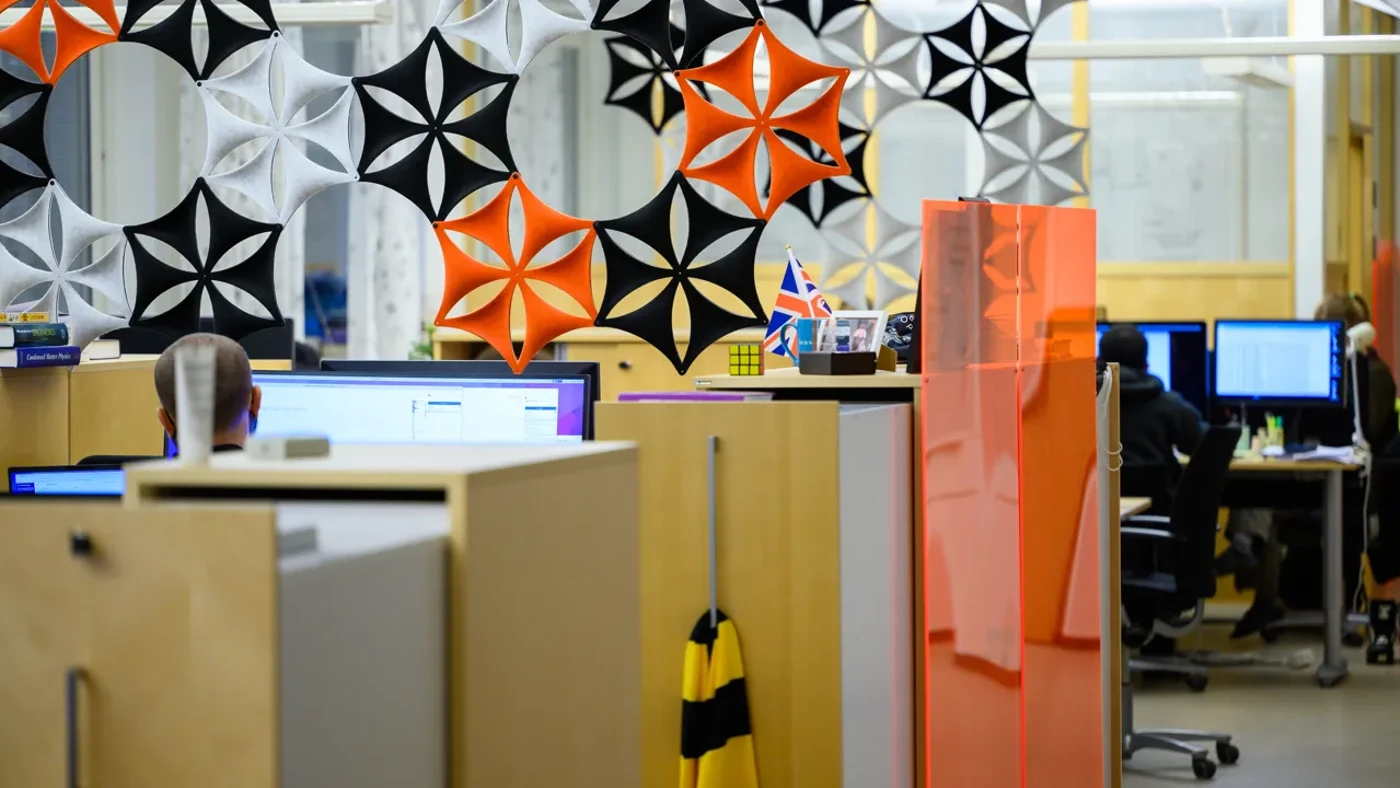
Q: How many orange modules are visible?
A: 3